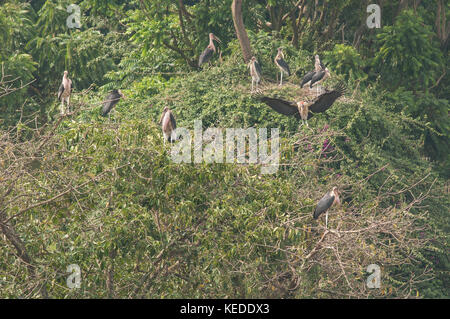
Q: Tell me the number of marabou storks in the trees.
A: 10